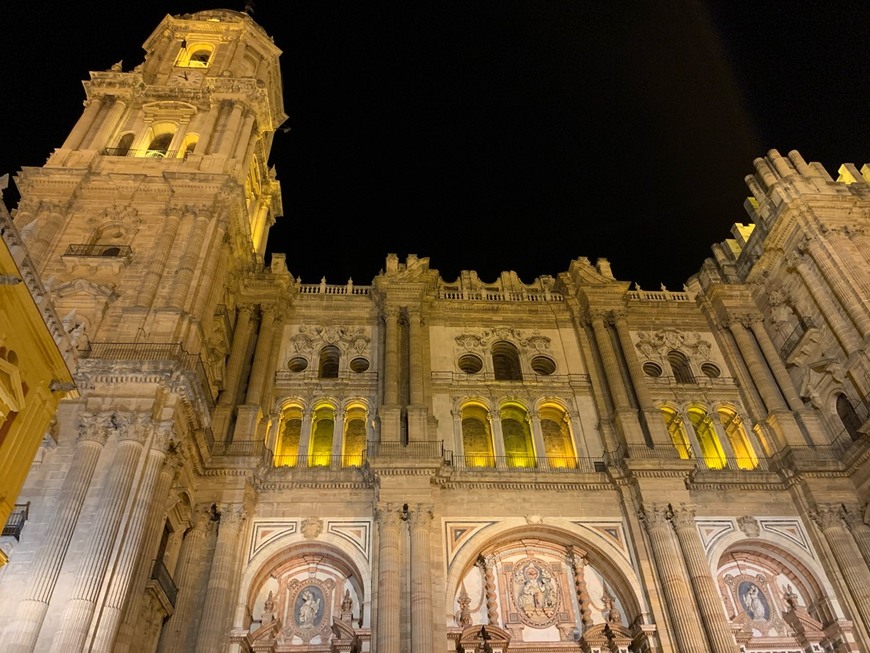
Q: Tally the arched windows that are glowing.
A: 12